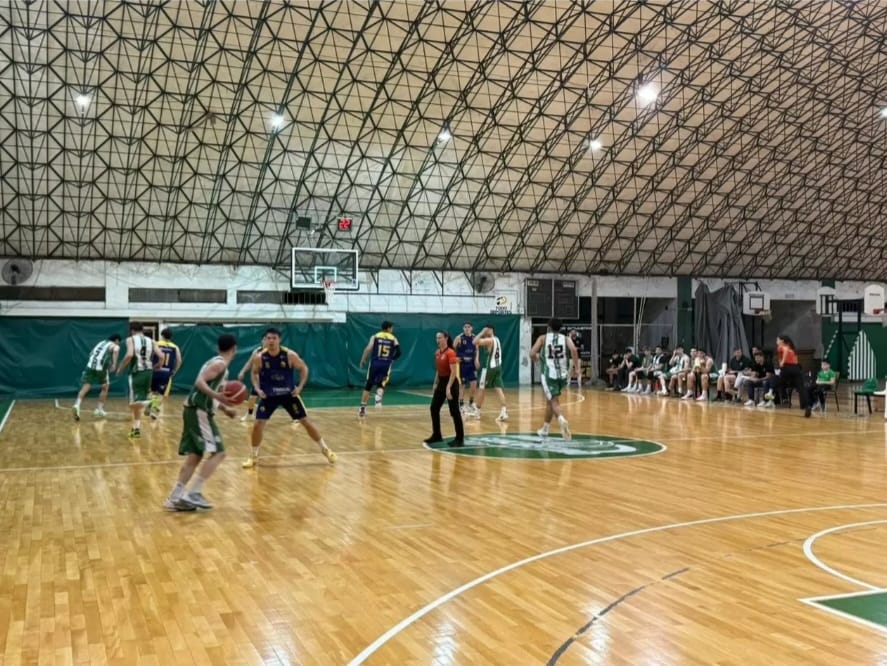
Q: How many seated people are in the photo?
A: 11